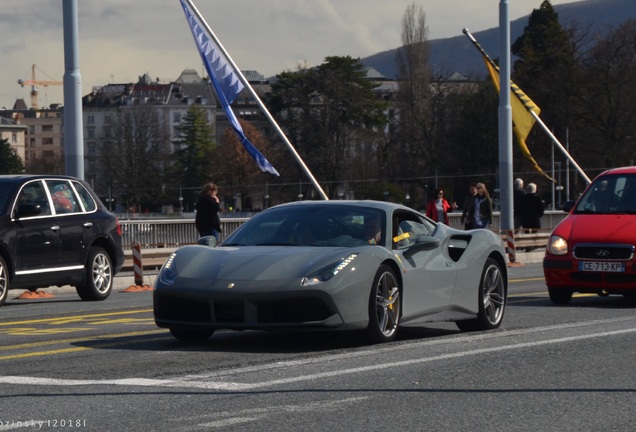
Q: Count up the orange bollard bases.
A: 3